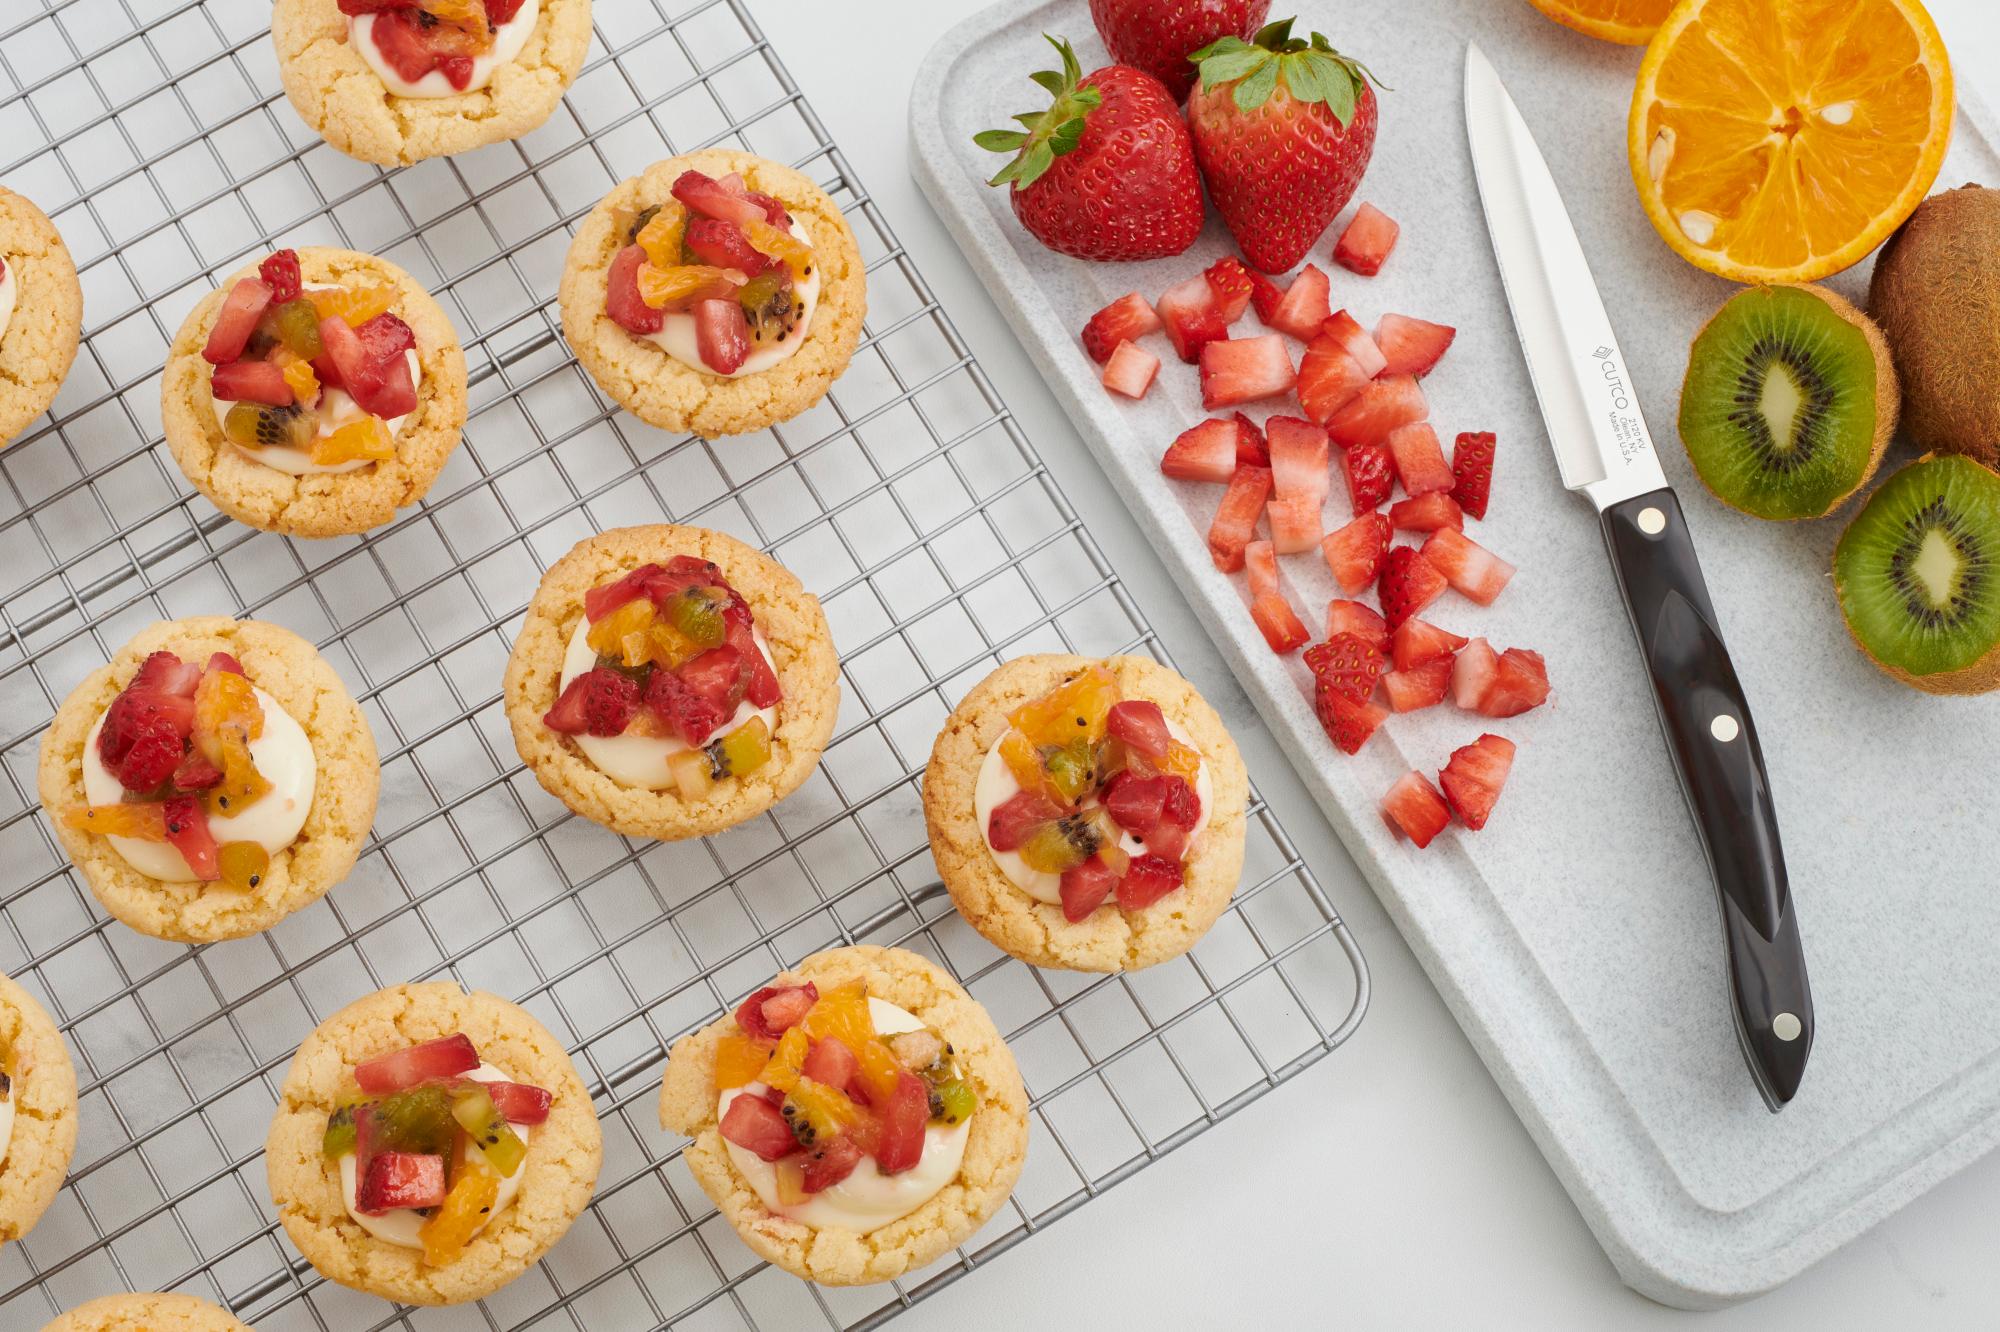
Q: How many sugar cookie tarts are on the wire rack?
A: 11